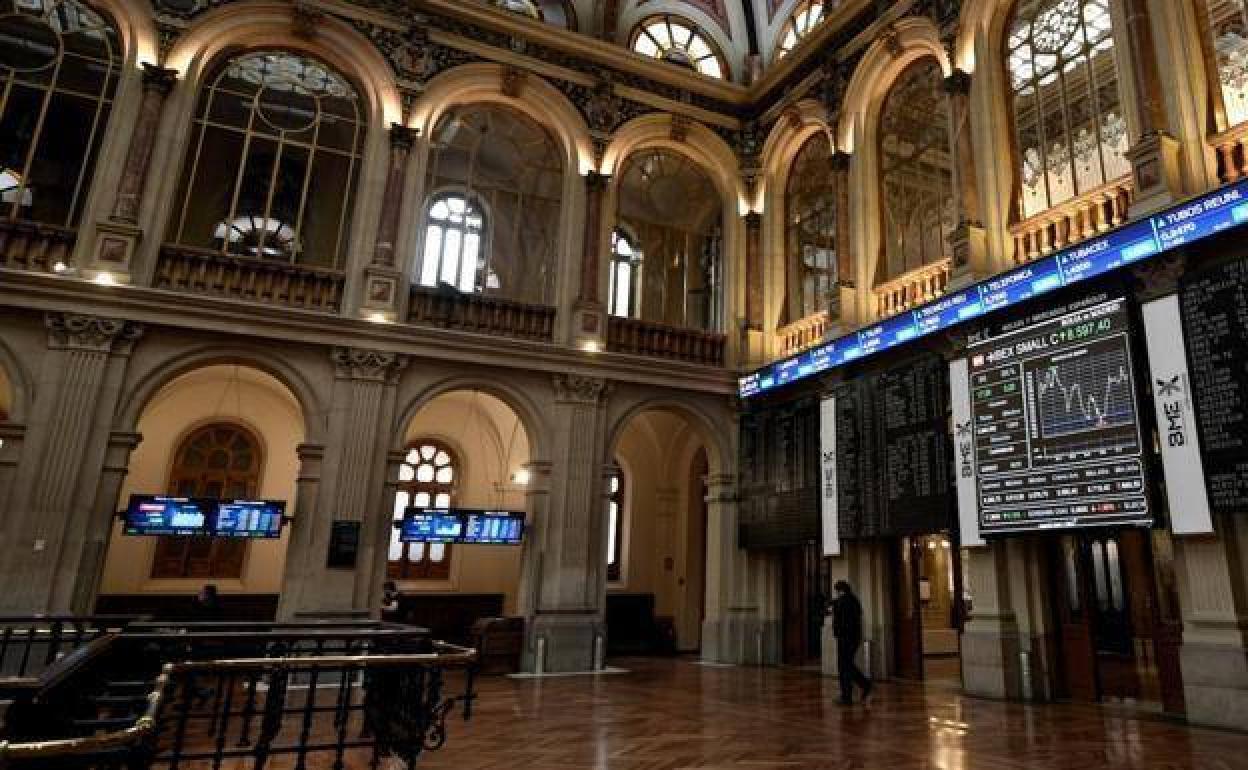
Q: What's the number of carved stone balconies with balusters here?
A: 8